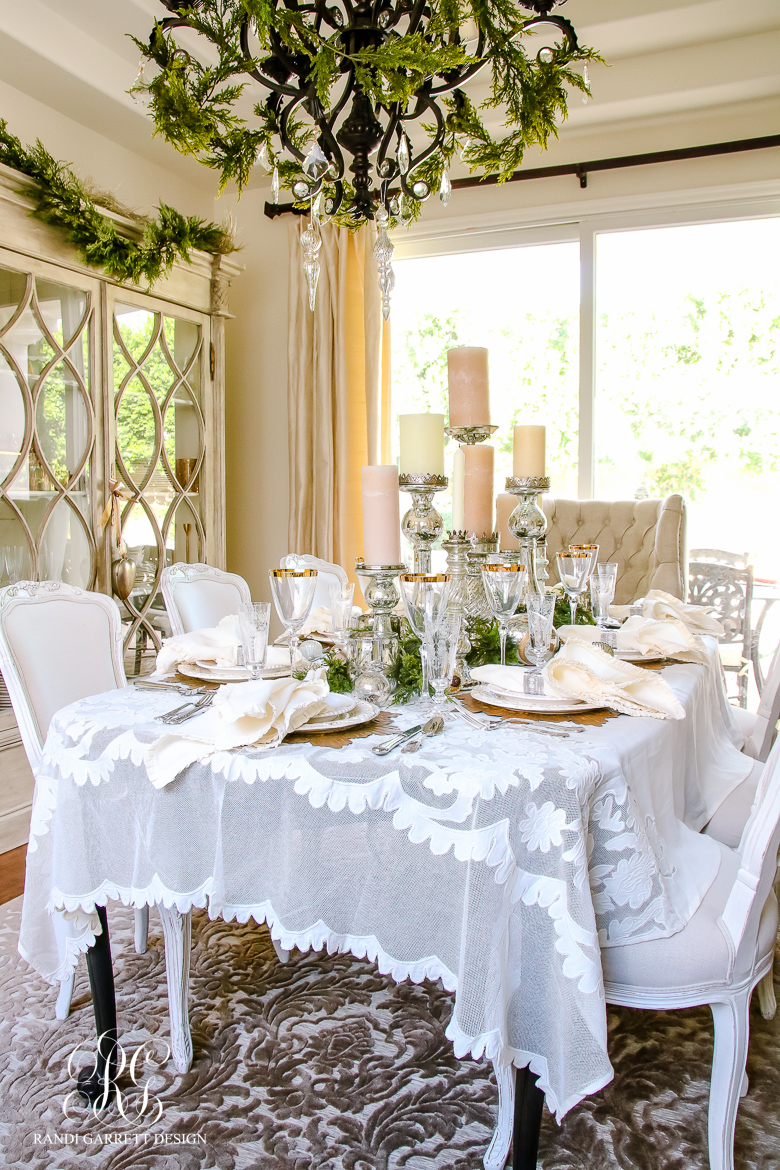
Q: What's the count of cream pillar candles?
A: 2